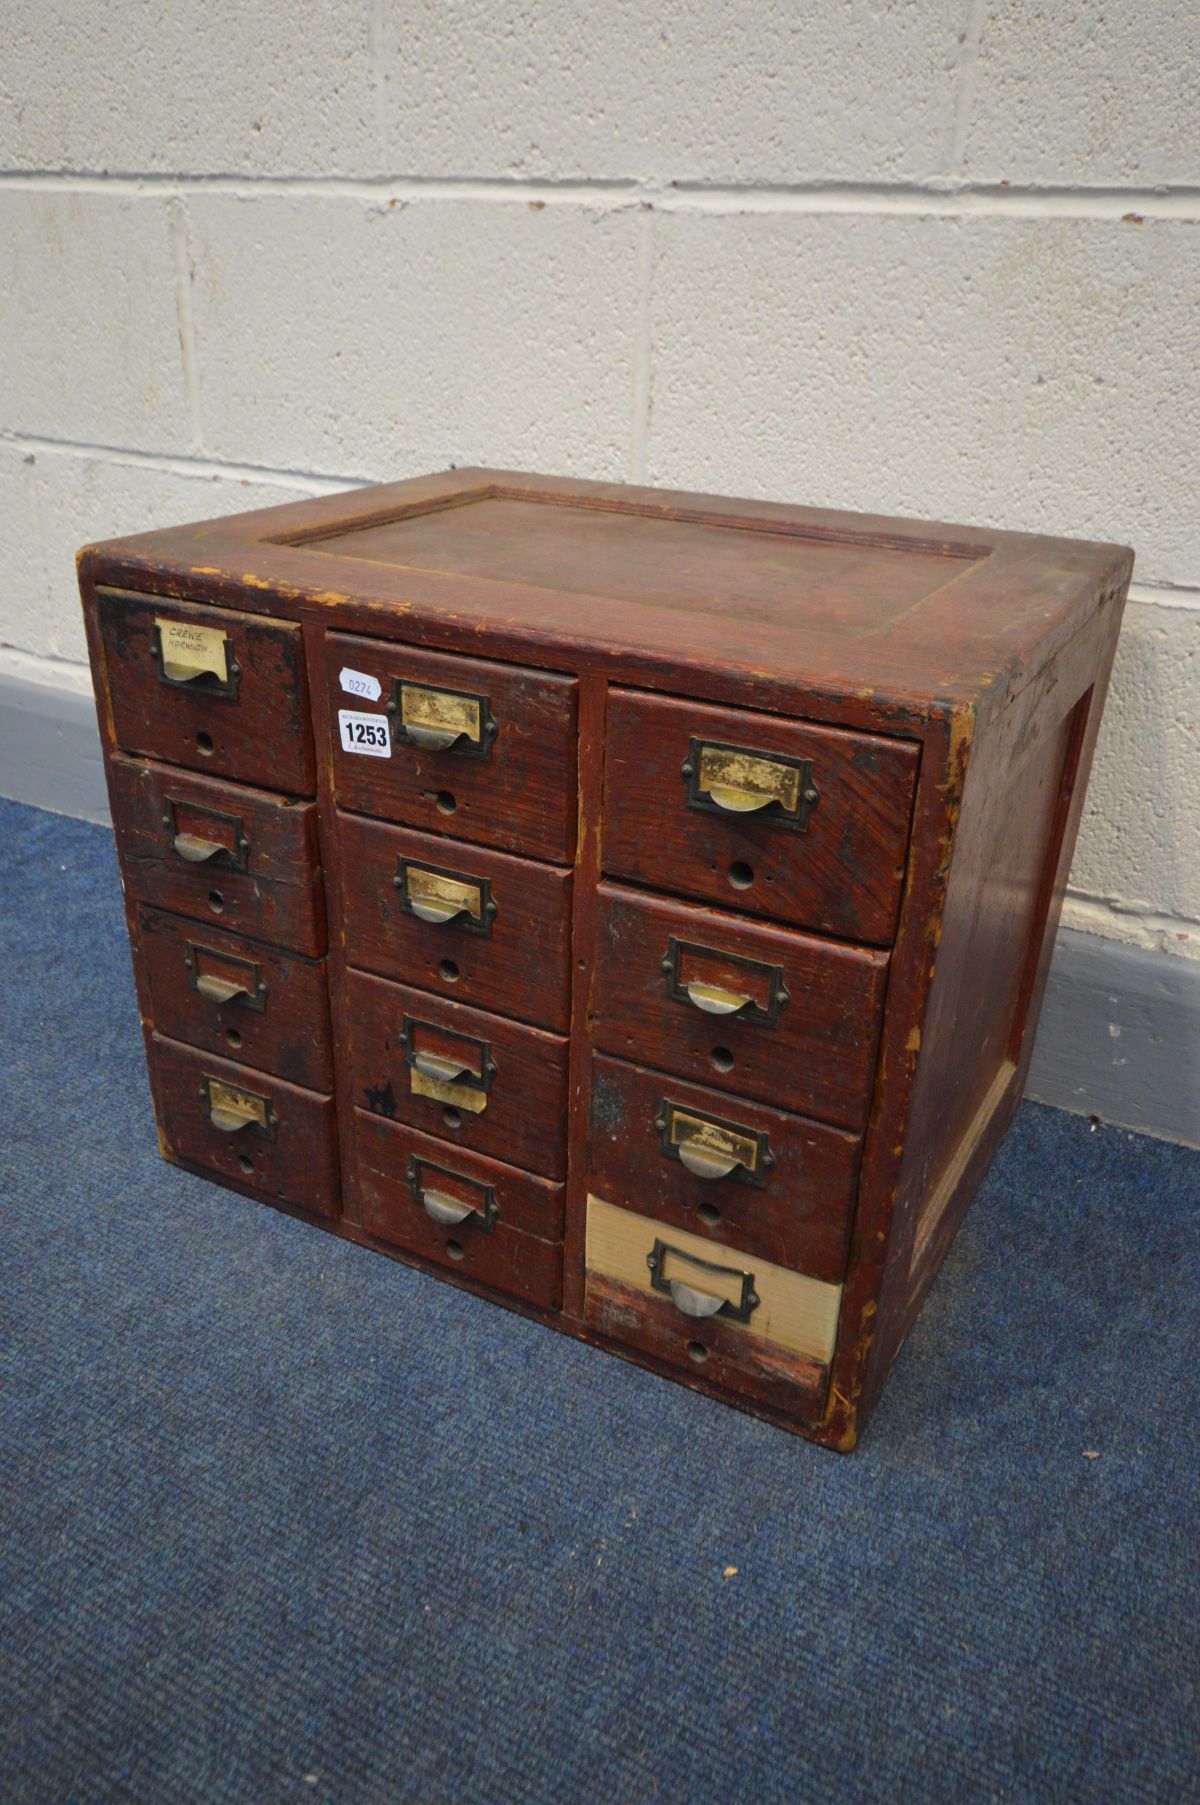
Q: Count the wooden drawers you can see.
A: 12